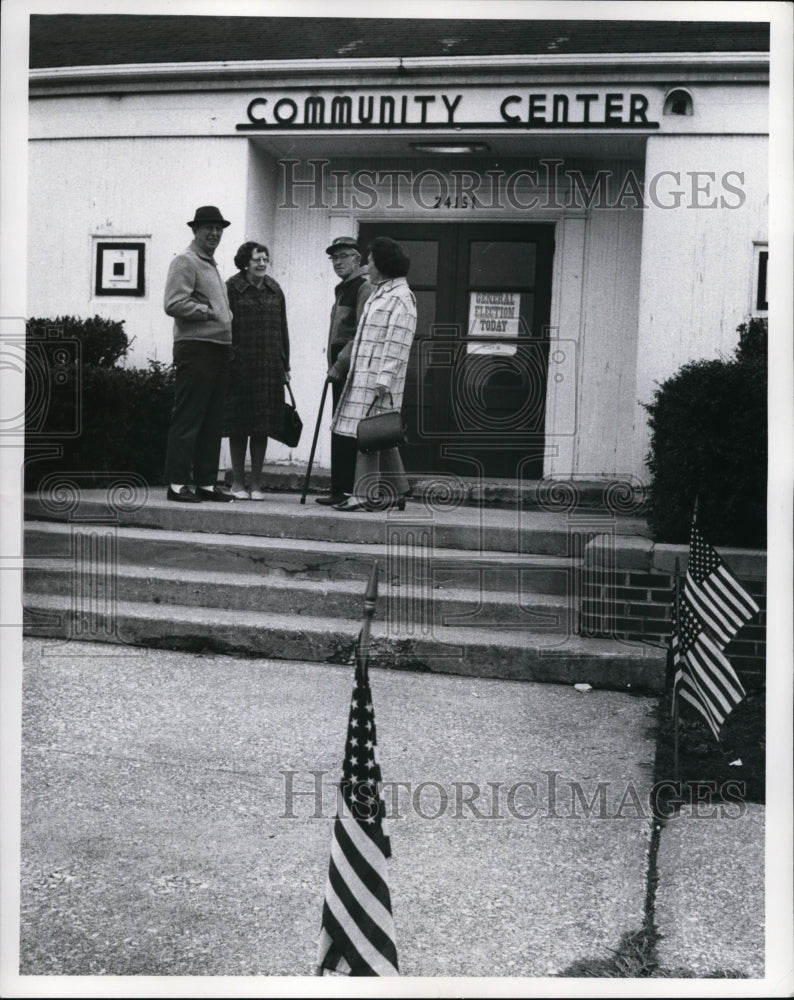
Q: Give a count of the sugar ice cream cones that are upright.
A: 0